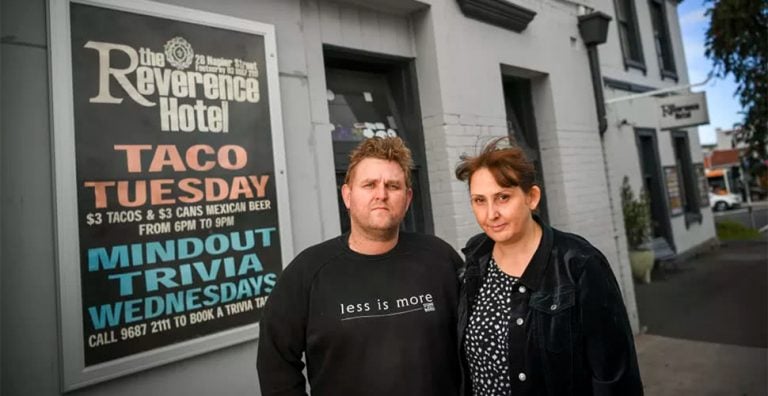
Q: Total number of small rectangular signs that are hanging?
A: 1